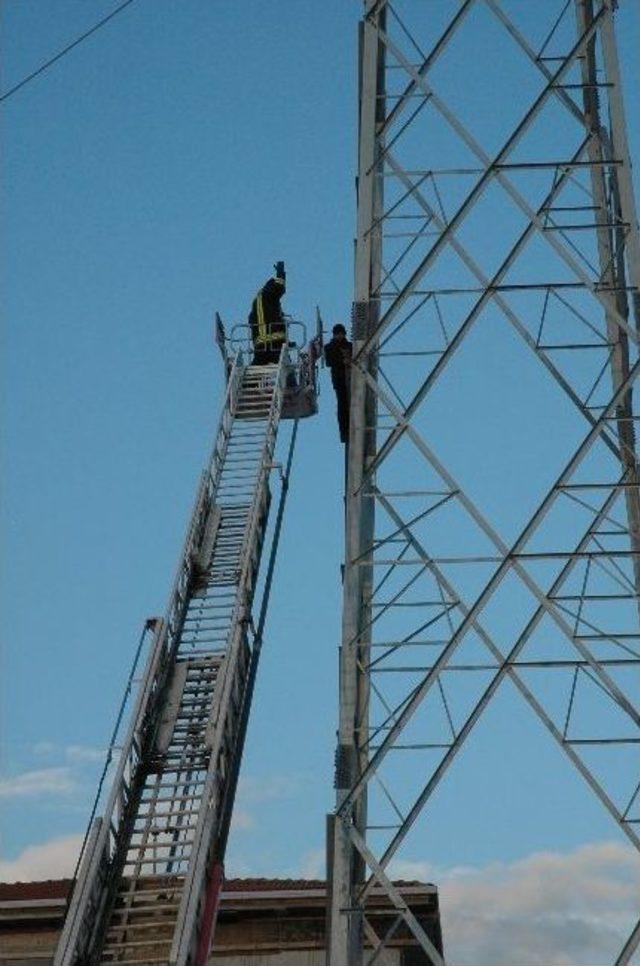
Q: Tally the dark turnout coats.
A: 1